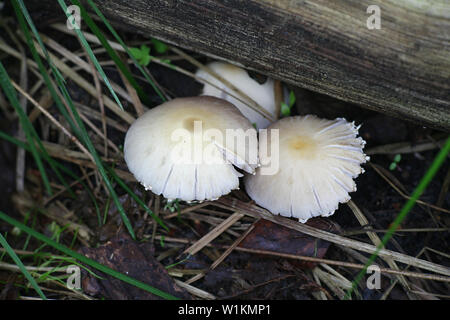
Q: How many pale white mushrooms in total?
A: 3